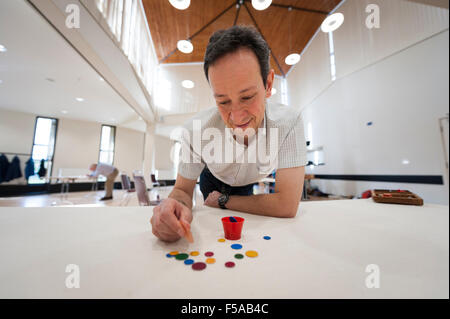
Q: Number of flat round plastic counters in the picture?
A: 14